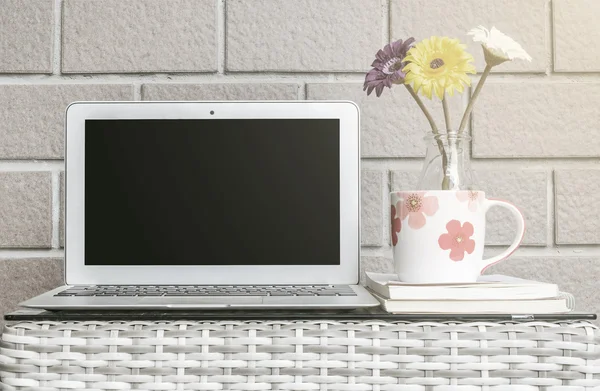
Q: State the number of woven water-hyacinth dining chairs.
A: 0